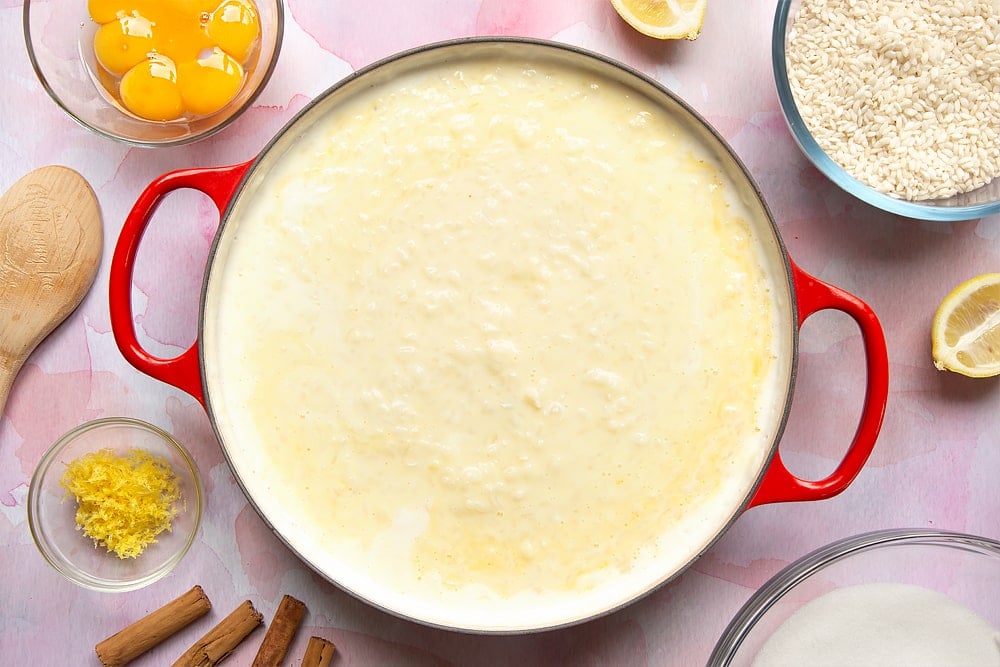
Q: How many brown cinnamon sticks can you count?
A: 4